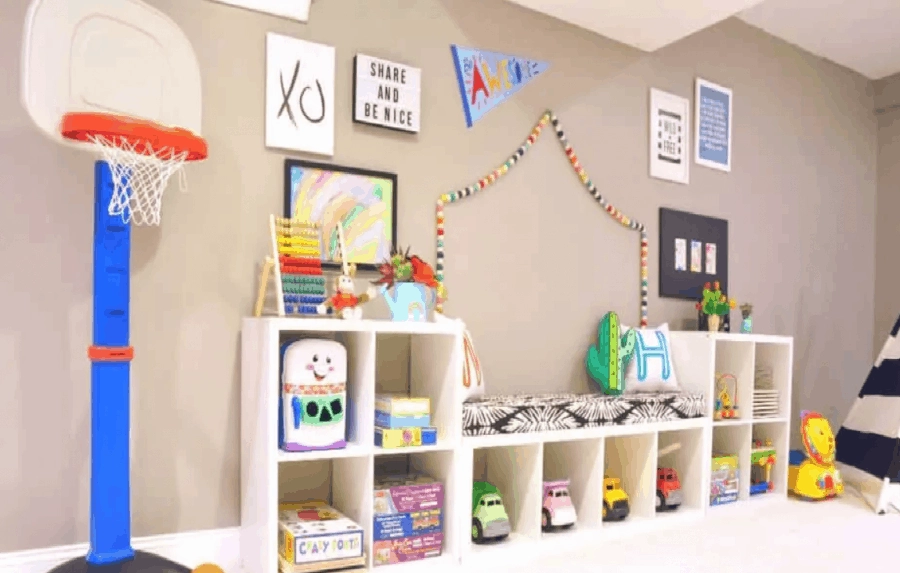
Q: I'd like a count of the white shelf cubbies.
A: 12